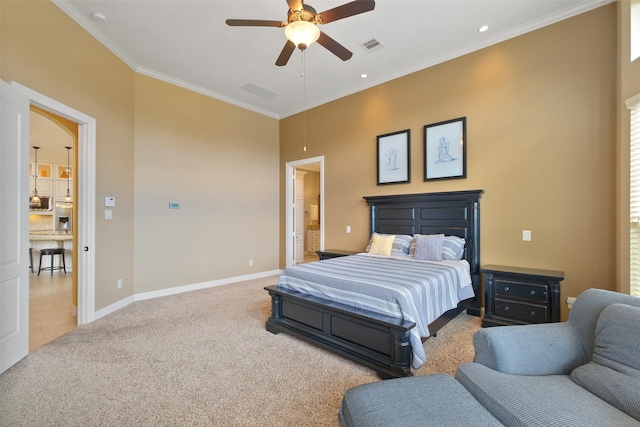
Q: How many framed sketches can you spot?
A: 2